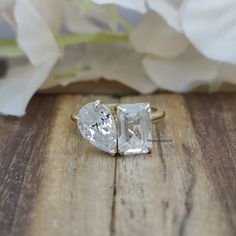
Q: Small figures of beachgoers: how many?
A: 0